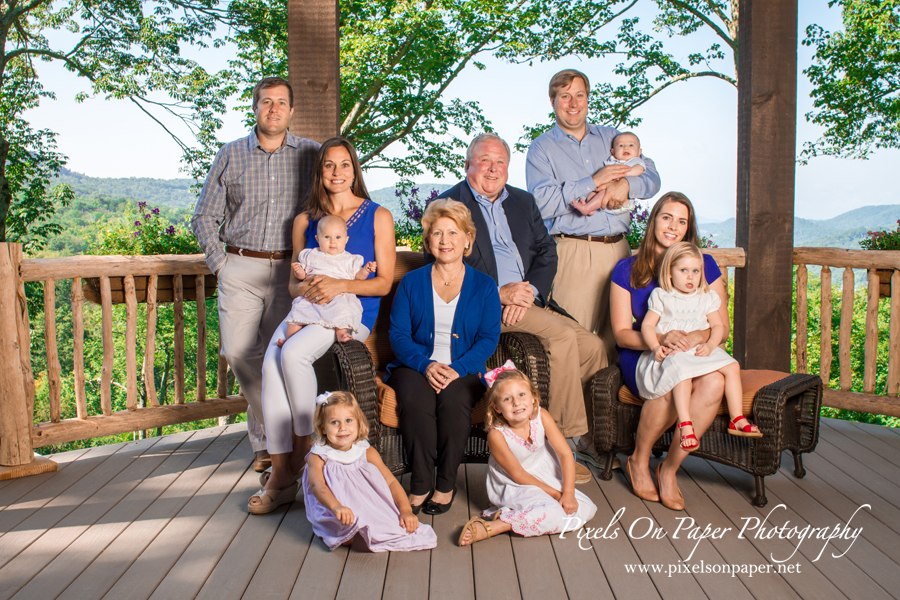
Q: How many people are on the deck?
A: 11